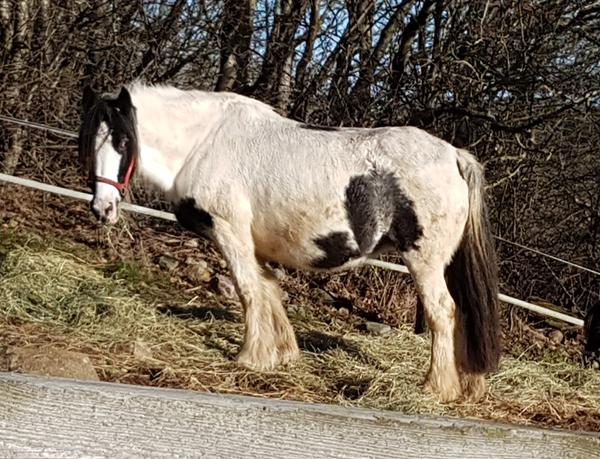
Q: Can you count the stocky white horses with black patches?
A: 1